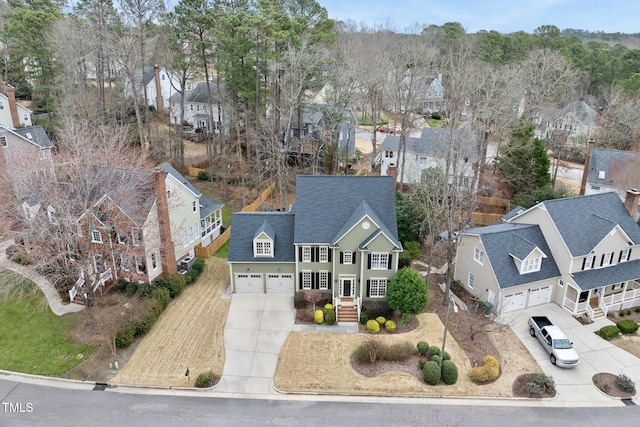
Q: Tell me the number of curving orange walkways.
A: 0